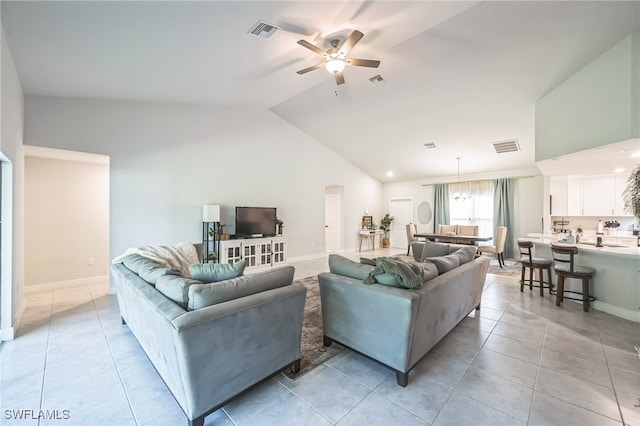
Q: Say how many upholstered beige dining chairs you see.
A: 4